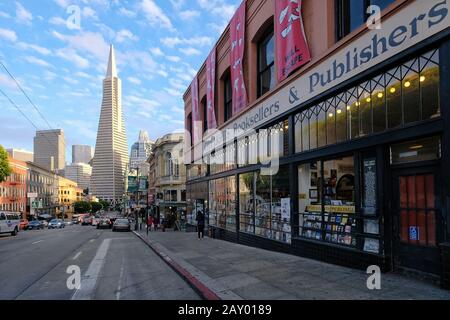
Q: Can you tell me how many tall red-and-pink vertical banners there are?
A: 4